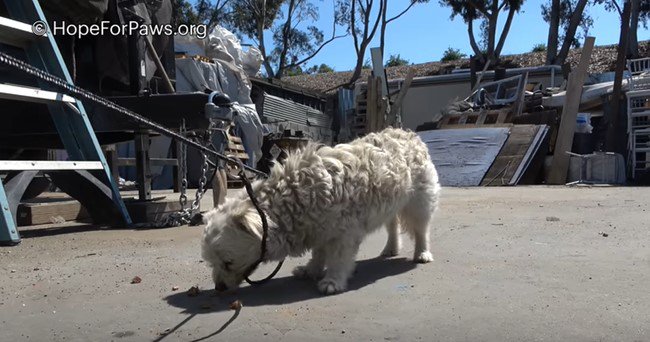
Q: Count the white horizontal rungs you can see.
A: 3